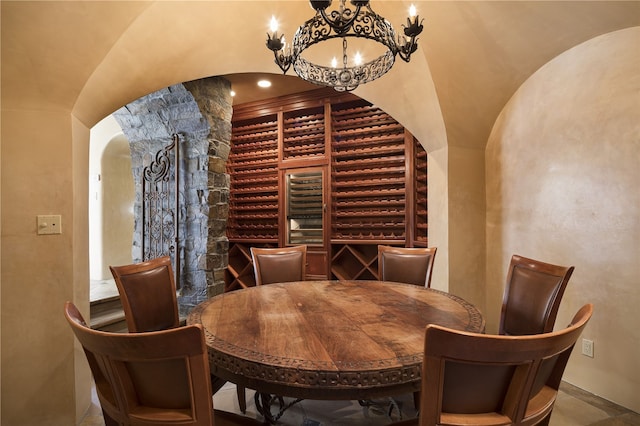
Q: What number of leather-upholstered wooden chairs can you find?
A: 6